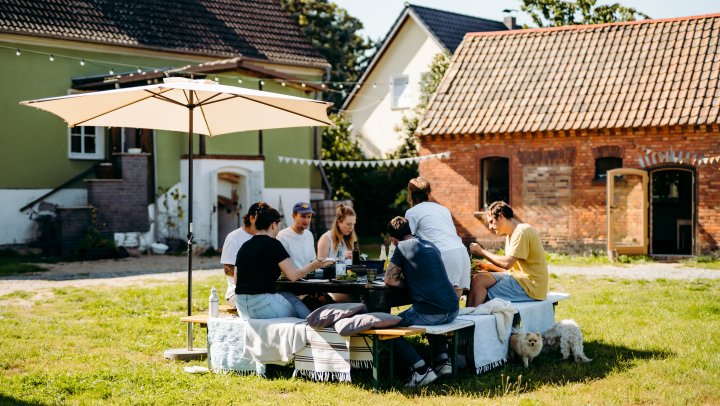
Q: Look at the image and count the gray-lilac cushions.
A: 2